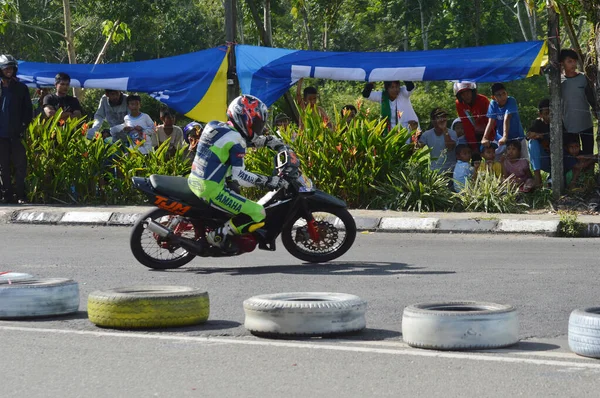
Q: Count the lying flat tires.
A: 5